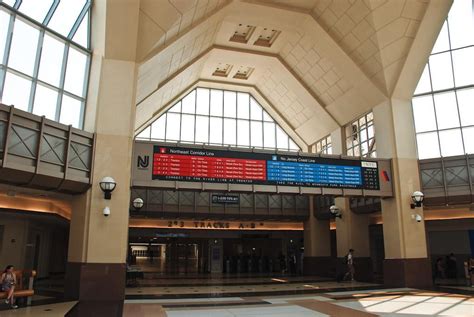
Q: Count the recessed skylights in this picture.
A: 4